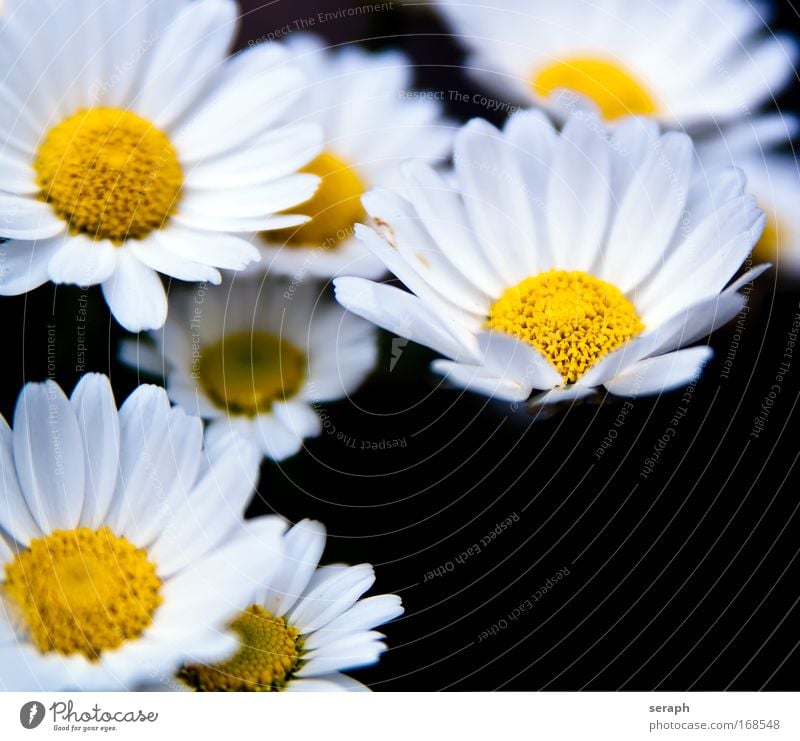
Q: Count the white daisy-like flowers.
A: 8